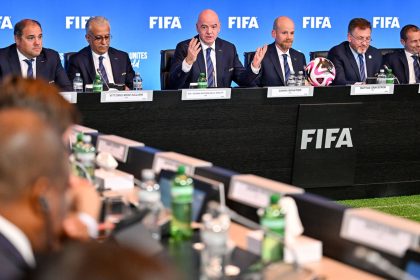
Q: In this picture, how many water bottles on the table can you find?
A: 14